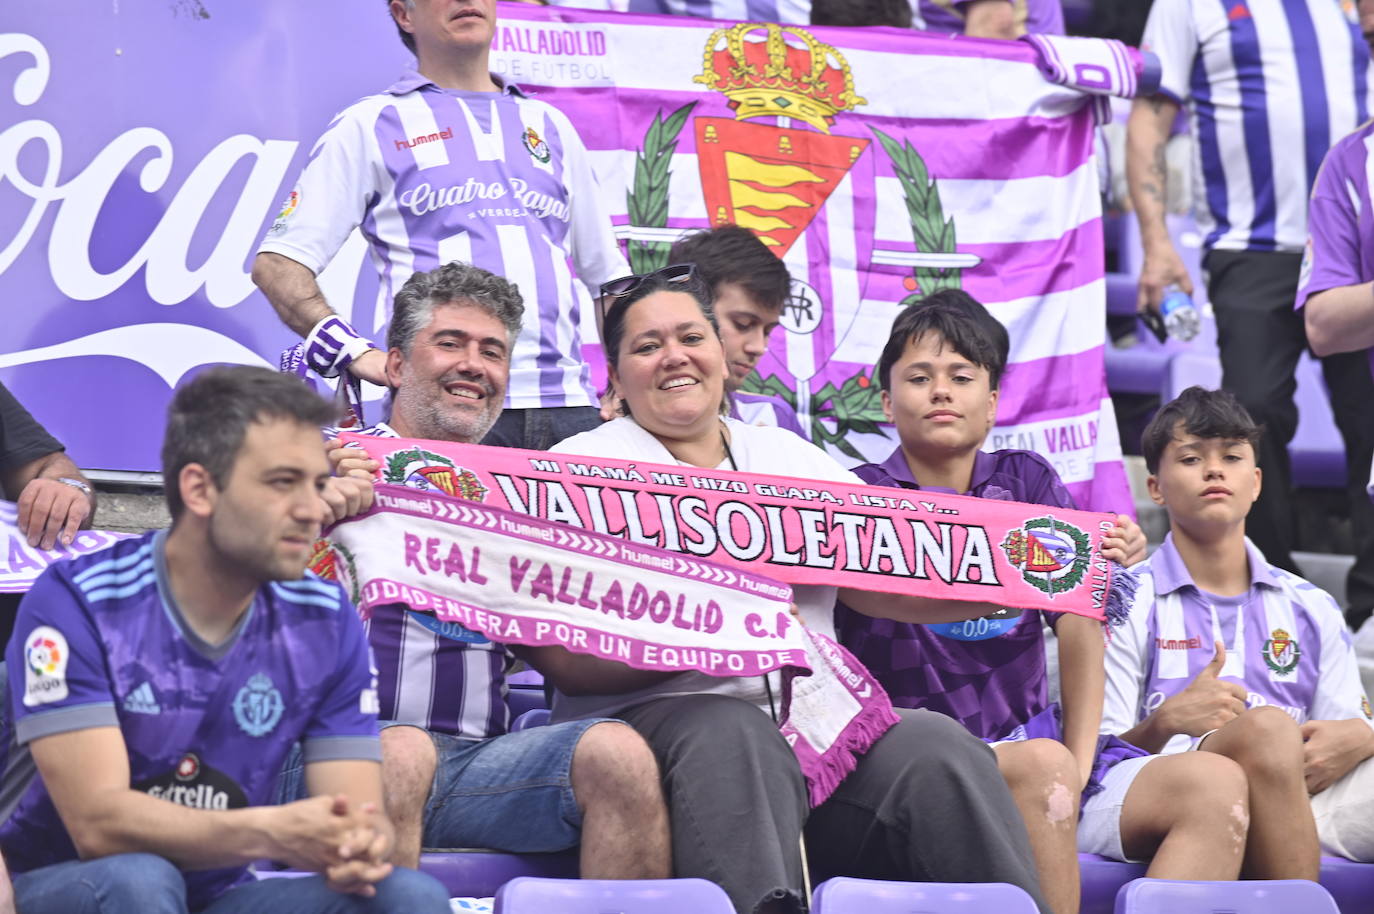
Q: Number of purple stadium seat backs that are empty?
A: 3